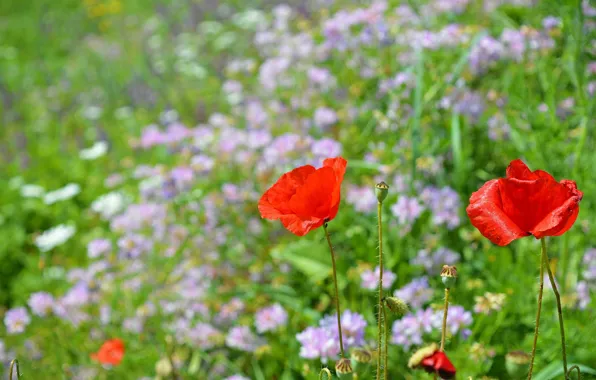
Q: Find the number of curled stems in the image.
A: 3